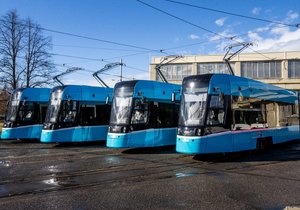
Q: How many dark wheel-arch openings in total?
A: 1